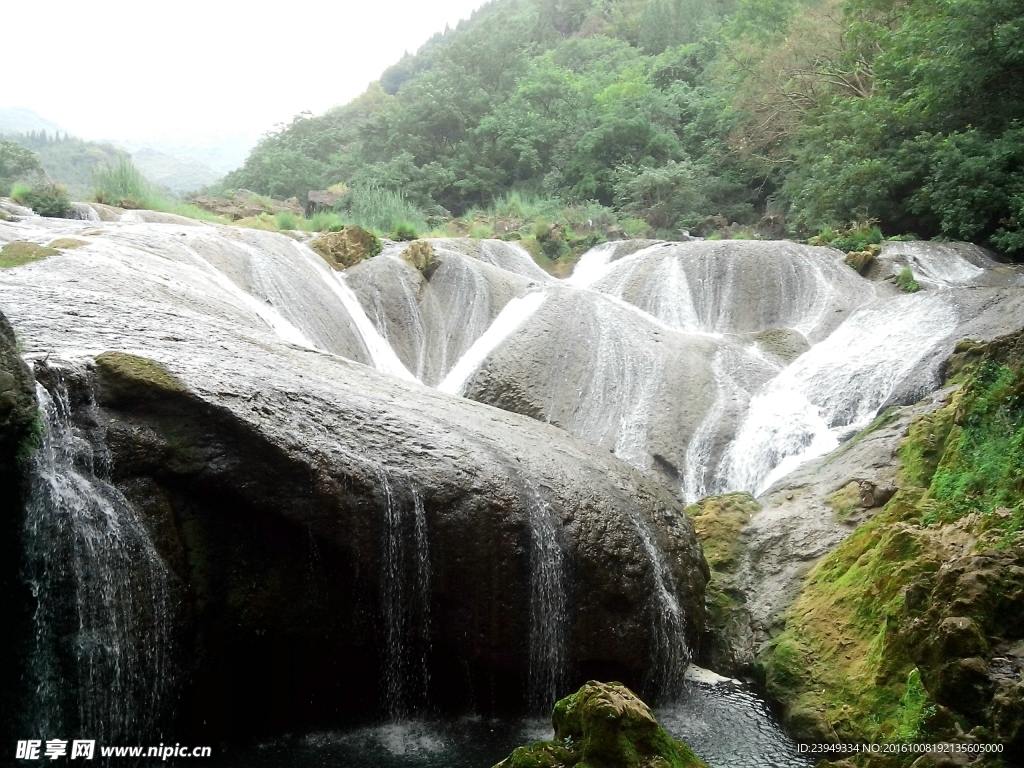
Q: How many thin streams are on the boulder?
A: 4